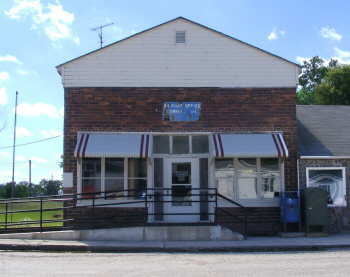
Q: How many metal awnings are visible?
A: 2